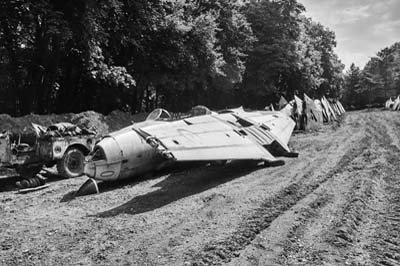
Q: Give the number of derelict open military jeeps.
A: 1